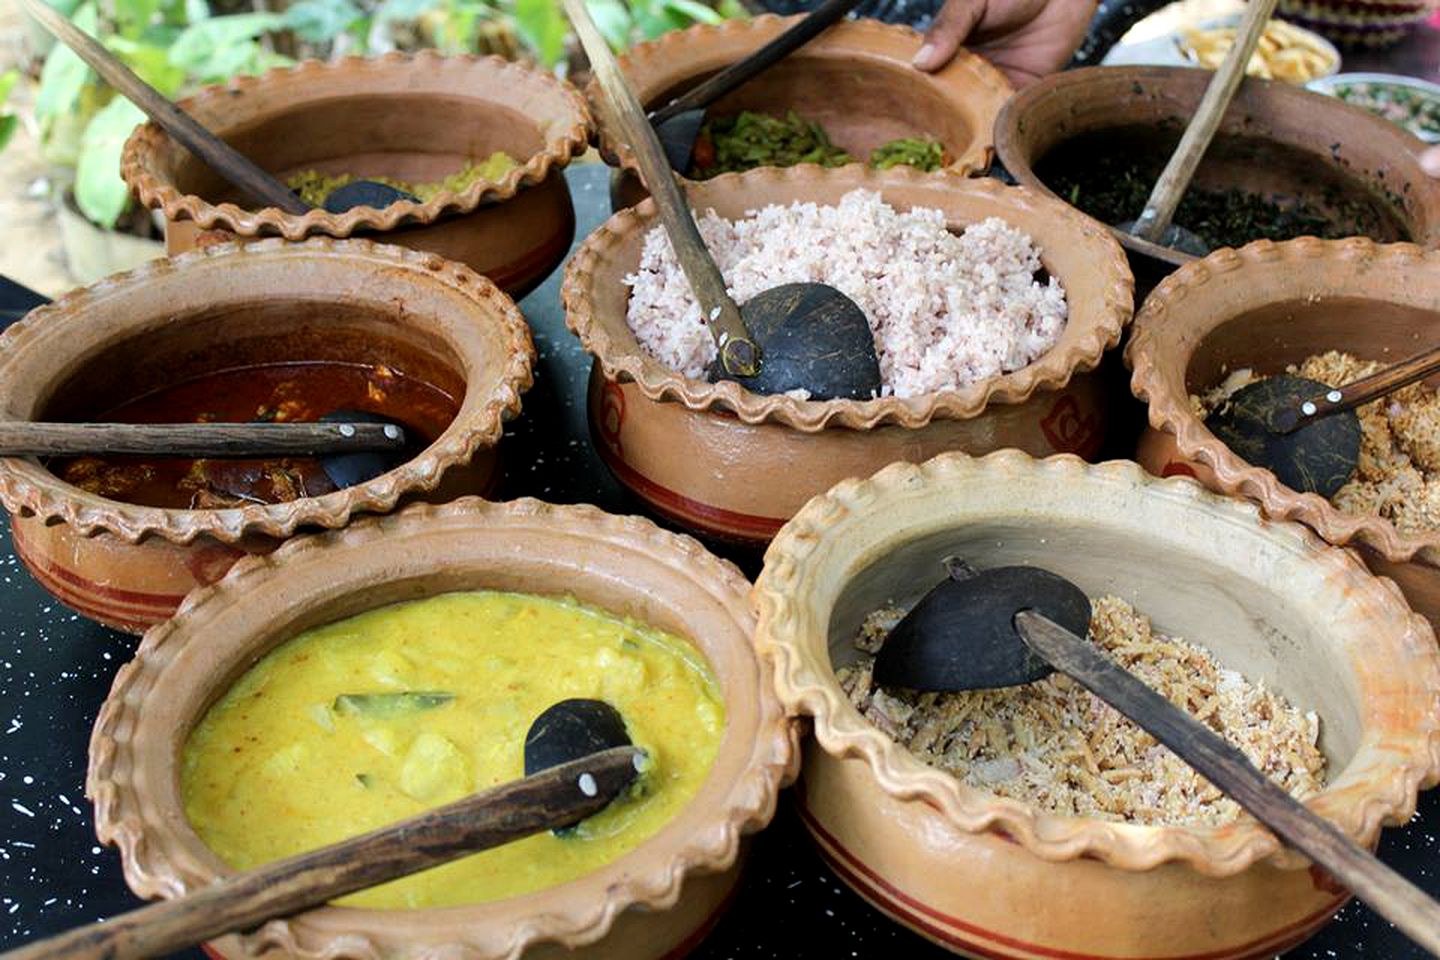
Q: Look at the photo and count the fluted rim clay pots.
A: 7